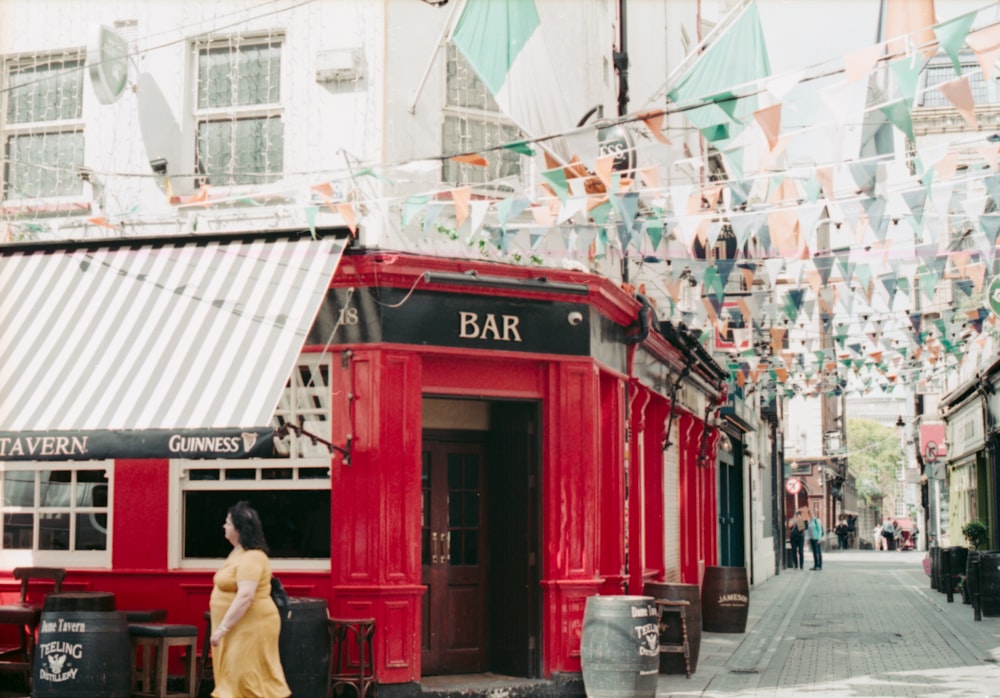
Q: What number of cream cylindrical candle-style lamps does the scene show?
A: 0